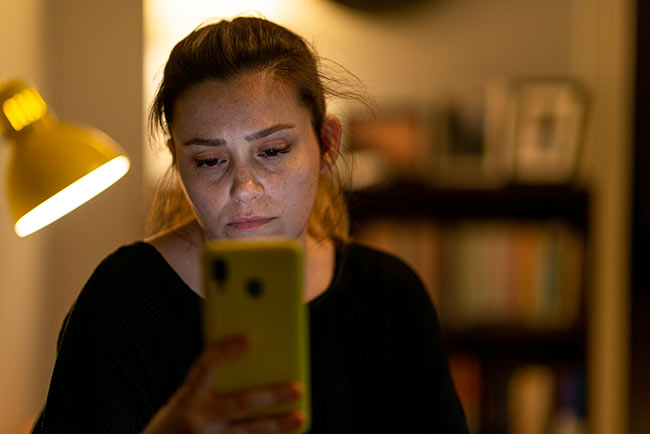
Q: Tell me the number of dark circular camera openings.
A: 2